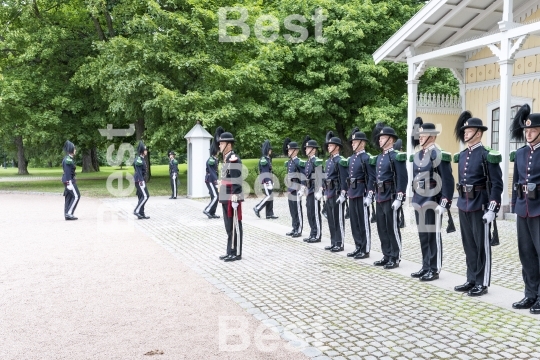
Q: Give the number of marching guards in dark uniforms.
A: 4